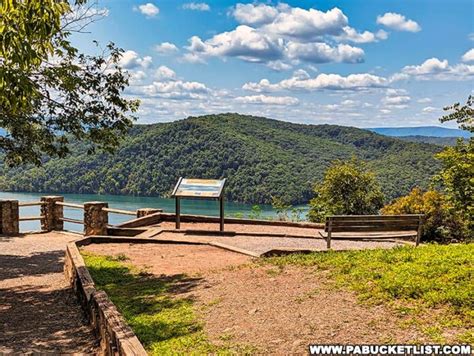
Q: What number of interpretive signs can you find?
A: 1